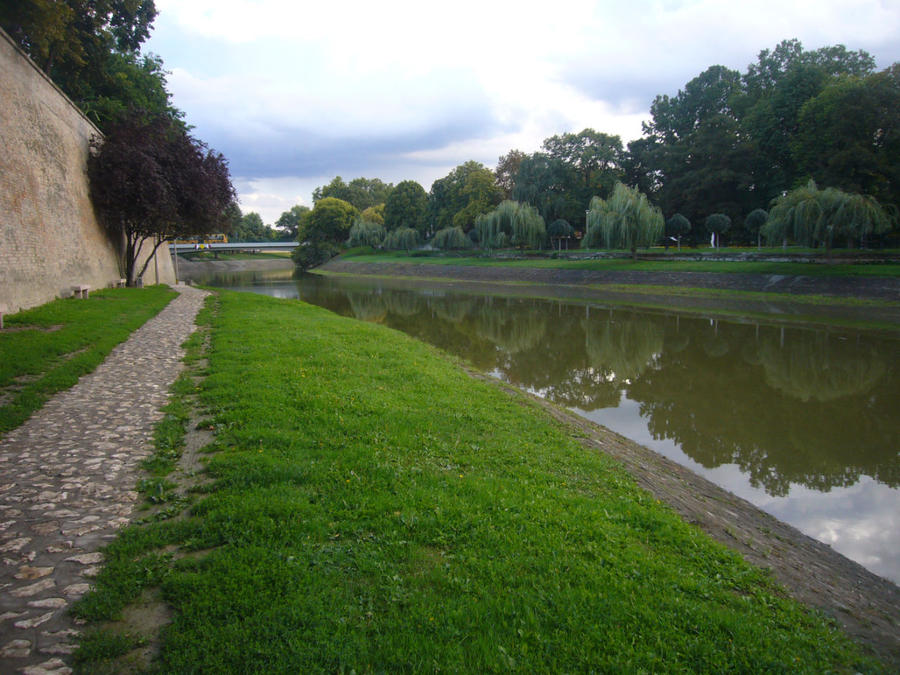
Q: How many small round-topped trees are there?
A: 4